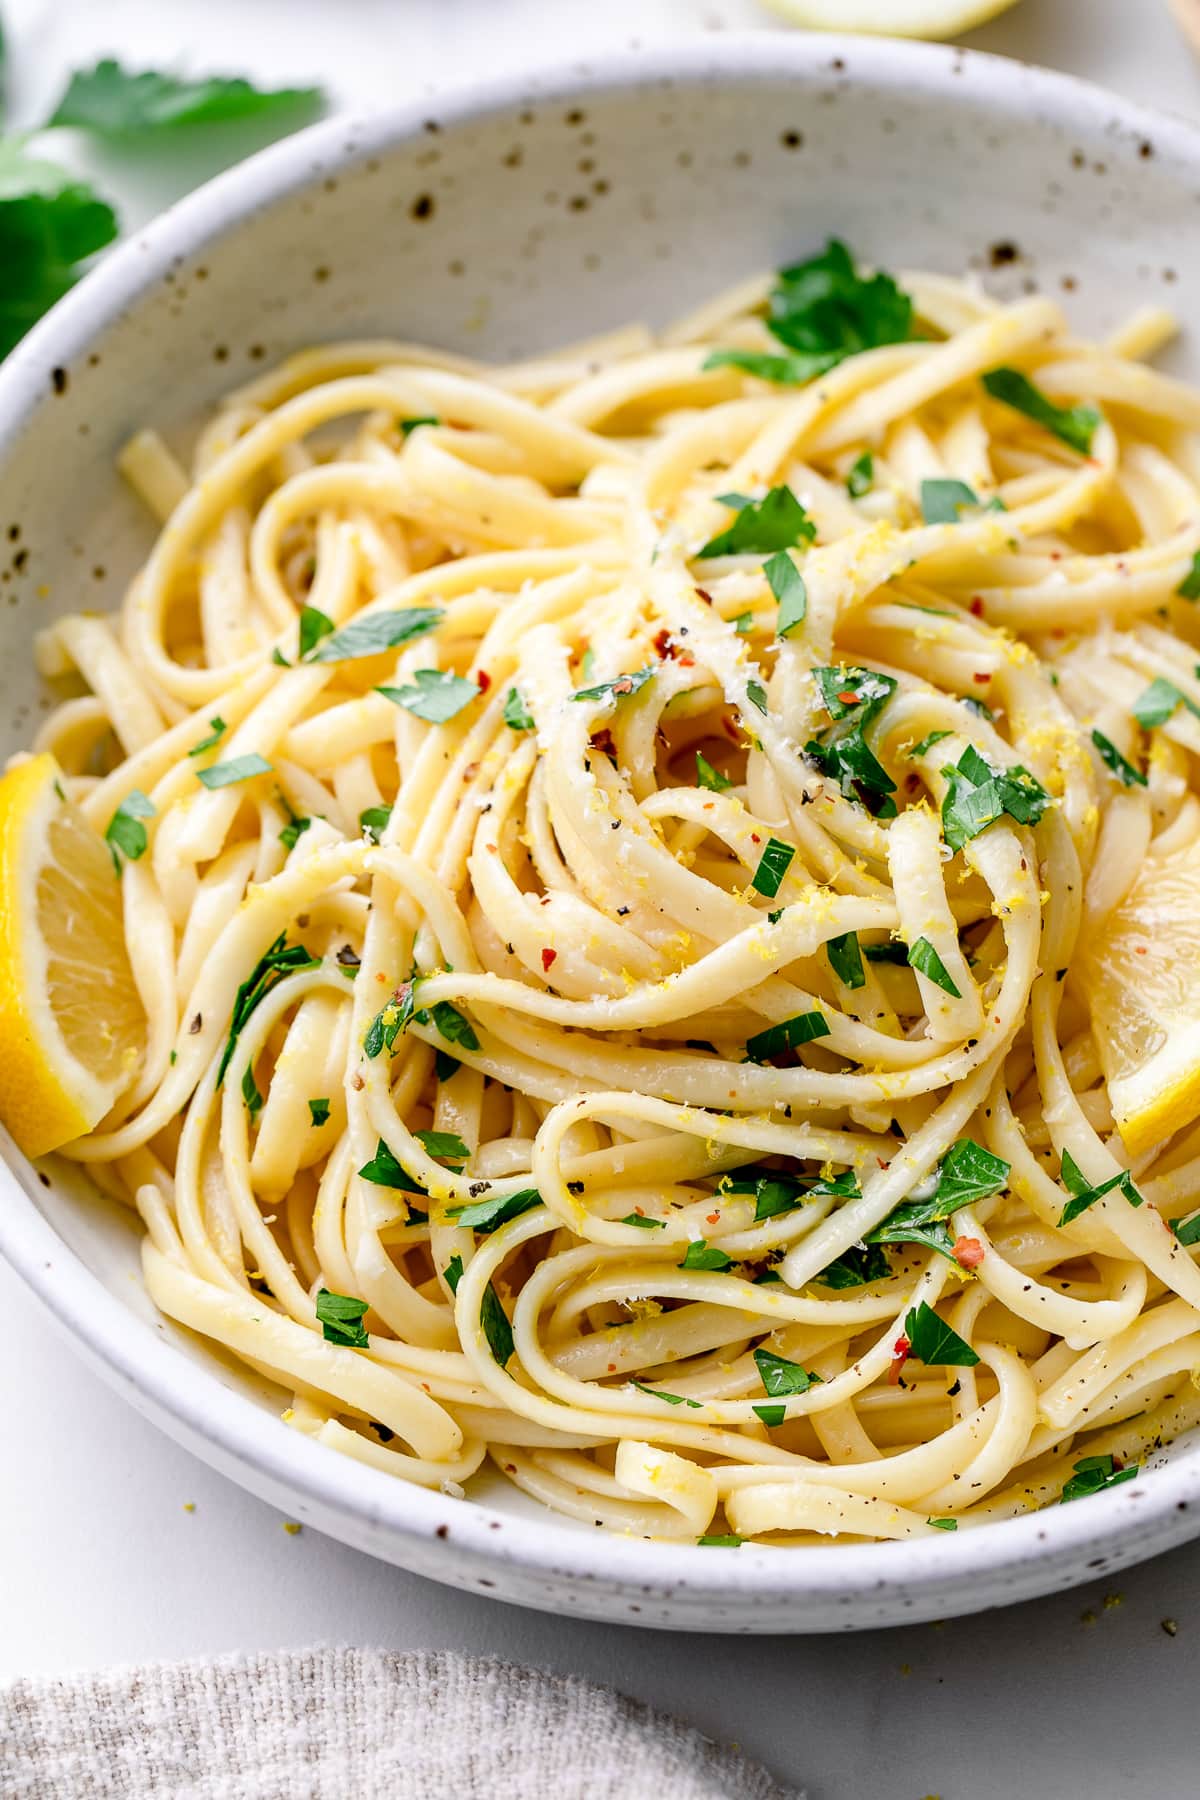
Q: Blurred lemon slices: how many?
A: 1